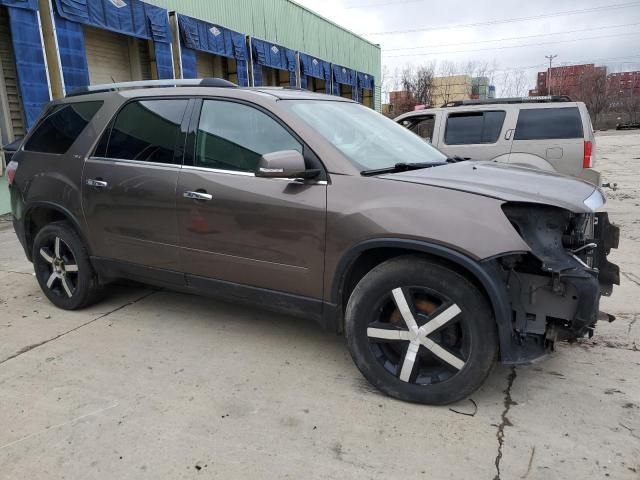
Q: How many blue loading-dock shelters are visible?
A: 7